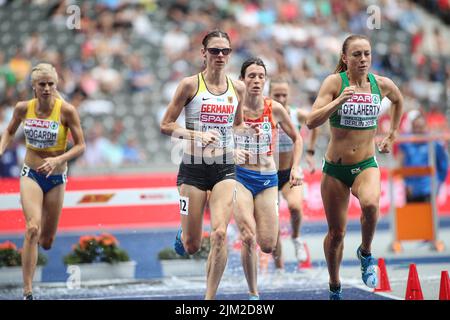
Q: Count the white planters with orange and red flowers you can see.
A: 3